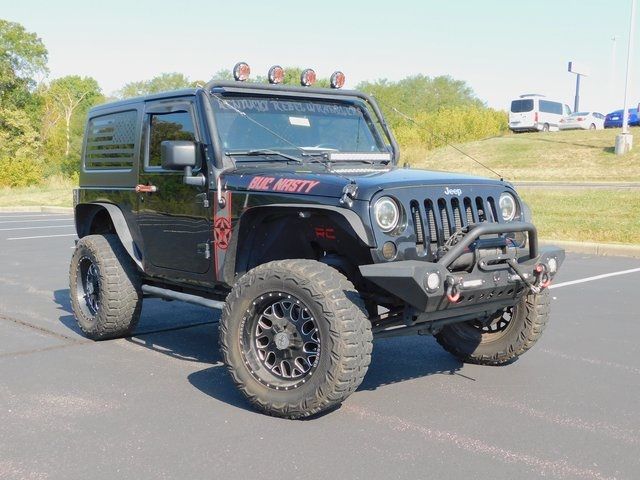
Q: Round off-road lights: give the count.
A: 4